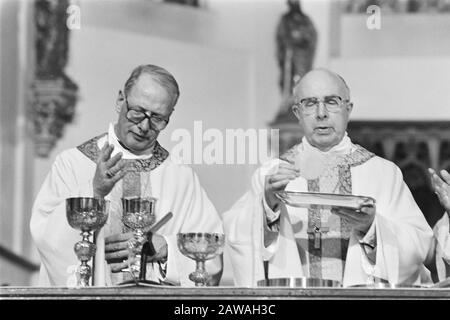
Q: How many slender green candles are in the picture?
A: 0